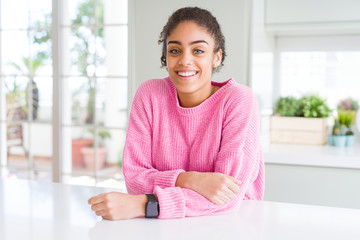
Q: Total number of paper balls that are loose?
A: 0